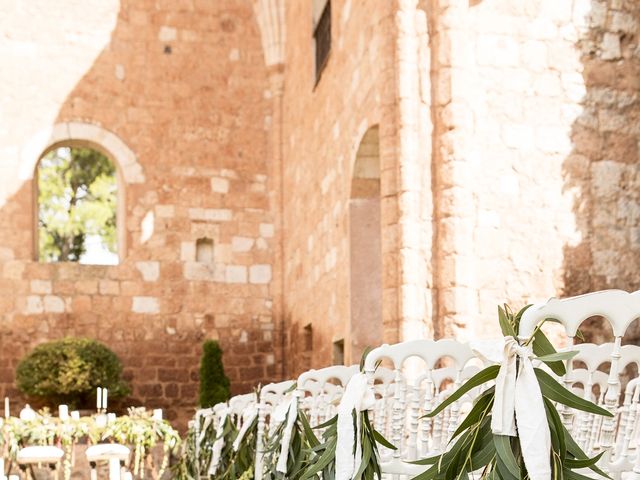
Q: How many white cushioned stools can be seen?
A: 2